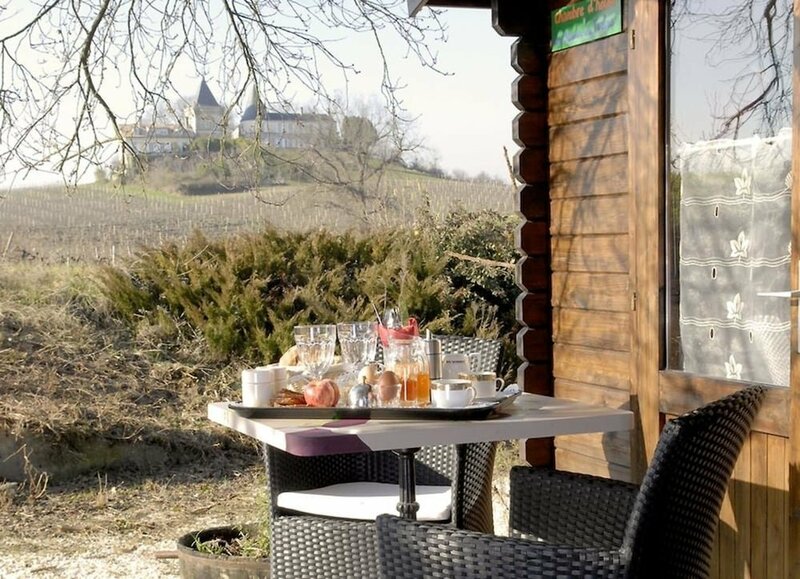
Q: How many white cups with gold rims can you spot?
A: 2